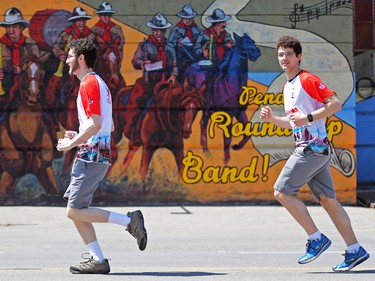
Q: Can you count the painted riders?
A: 6